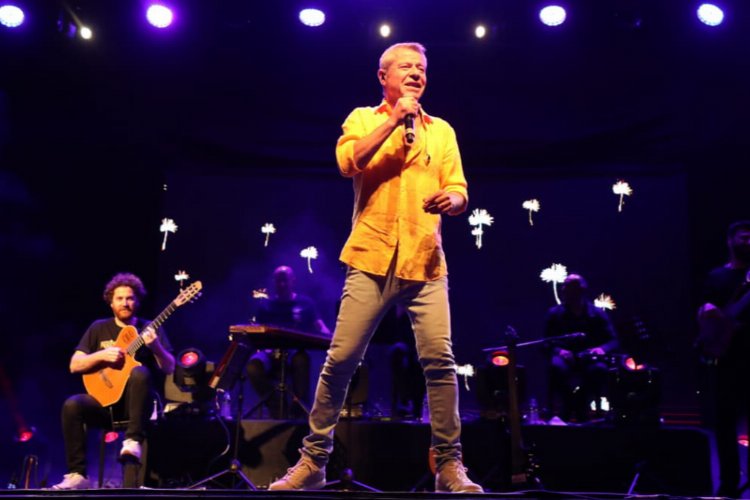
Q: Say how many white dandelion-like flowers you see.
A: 11